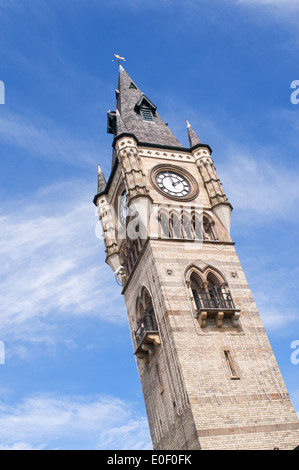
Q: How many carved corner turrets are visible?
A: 3